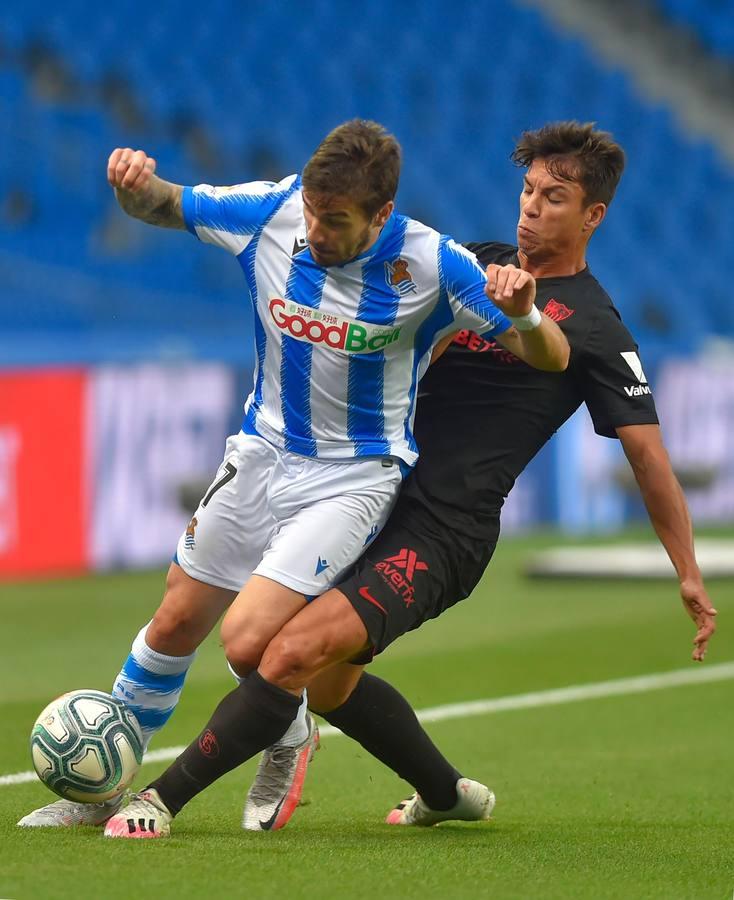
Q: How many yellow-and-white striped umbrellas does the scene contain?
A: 0